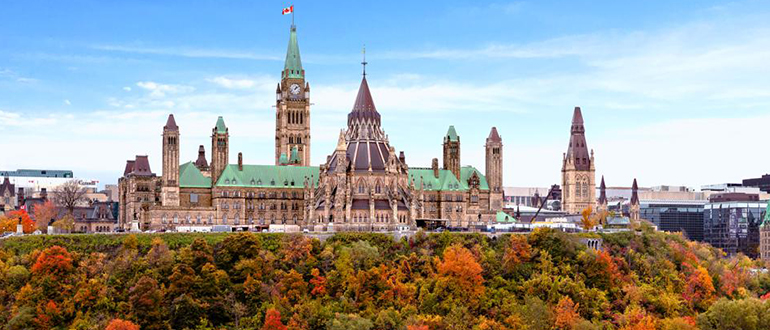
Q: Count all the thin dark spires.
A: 2